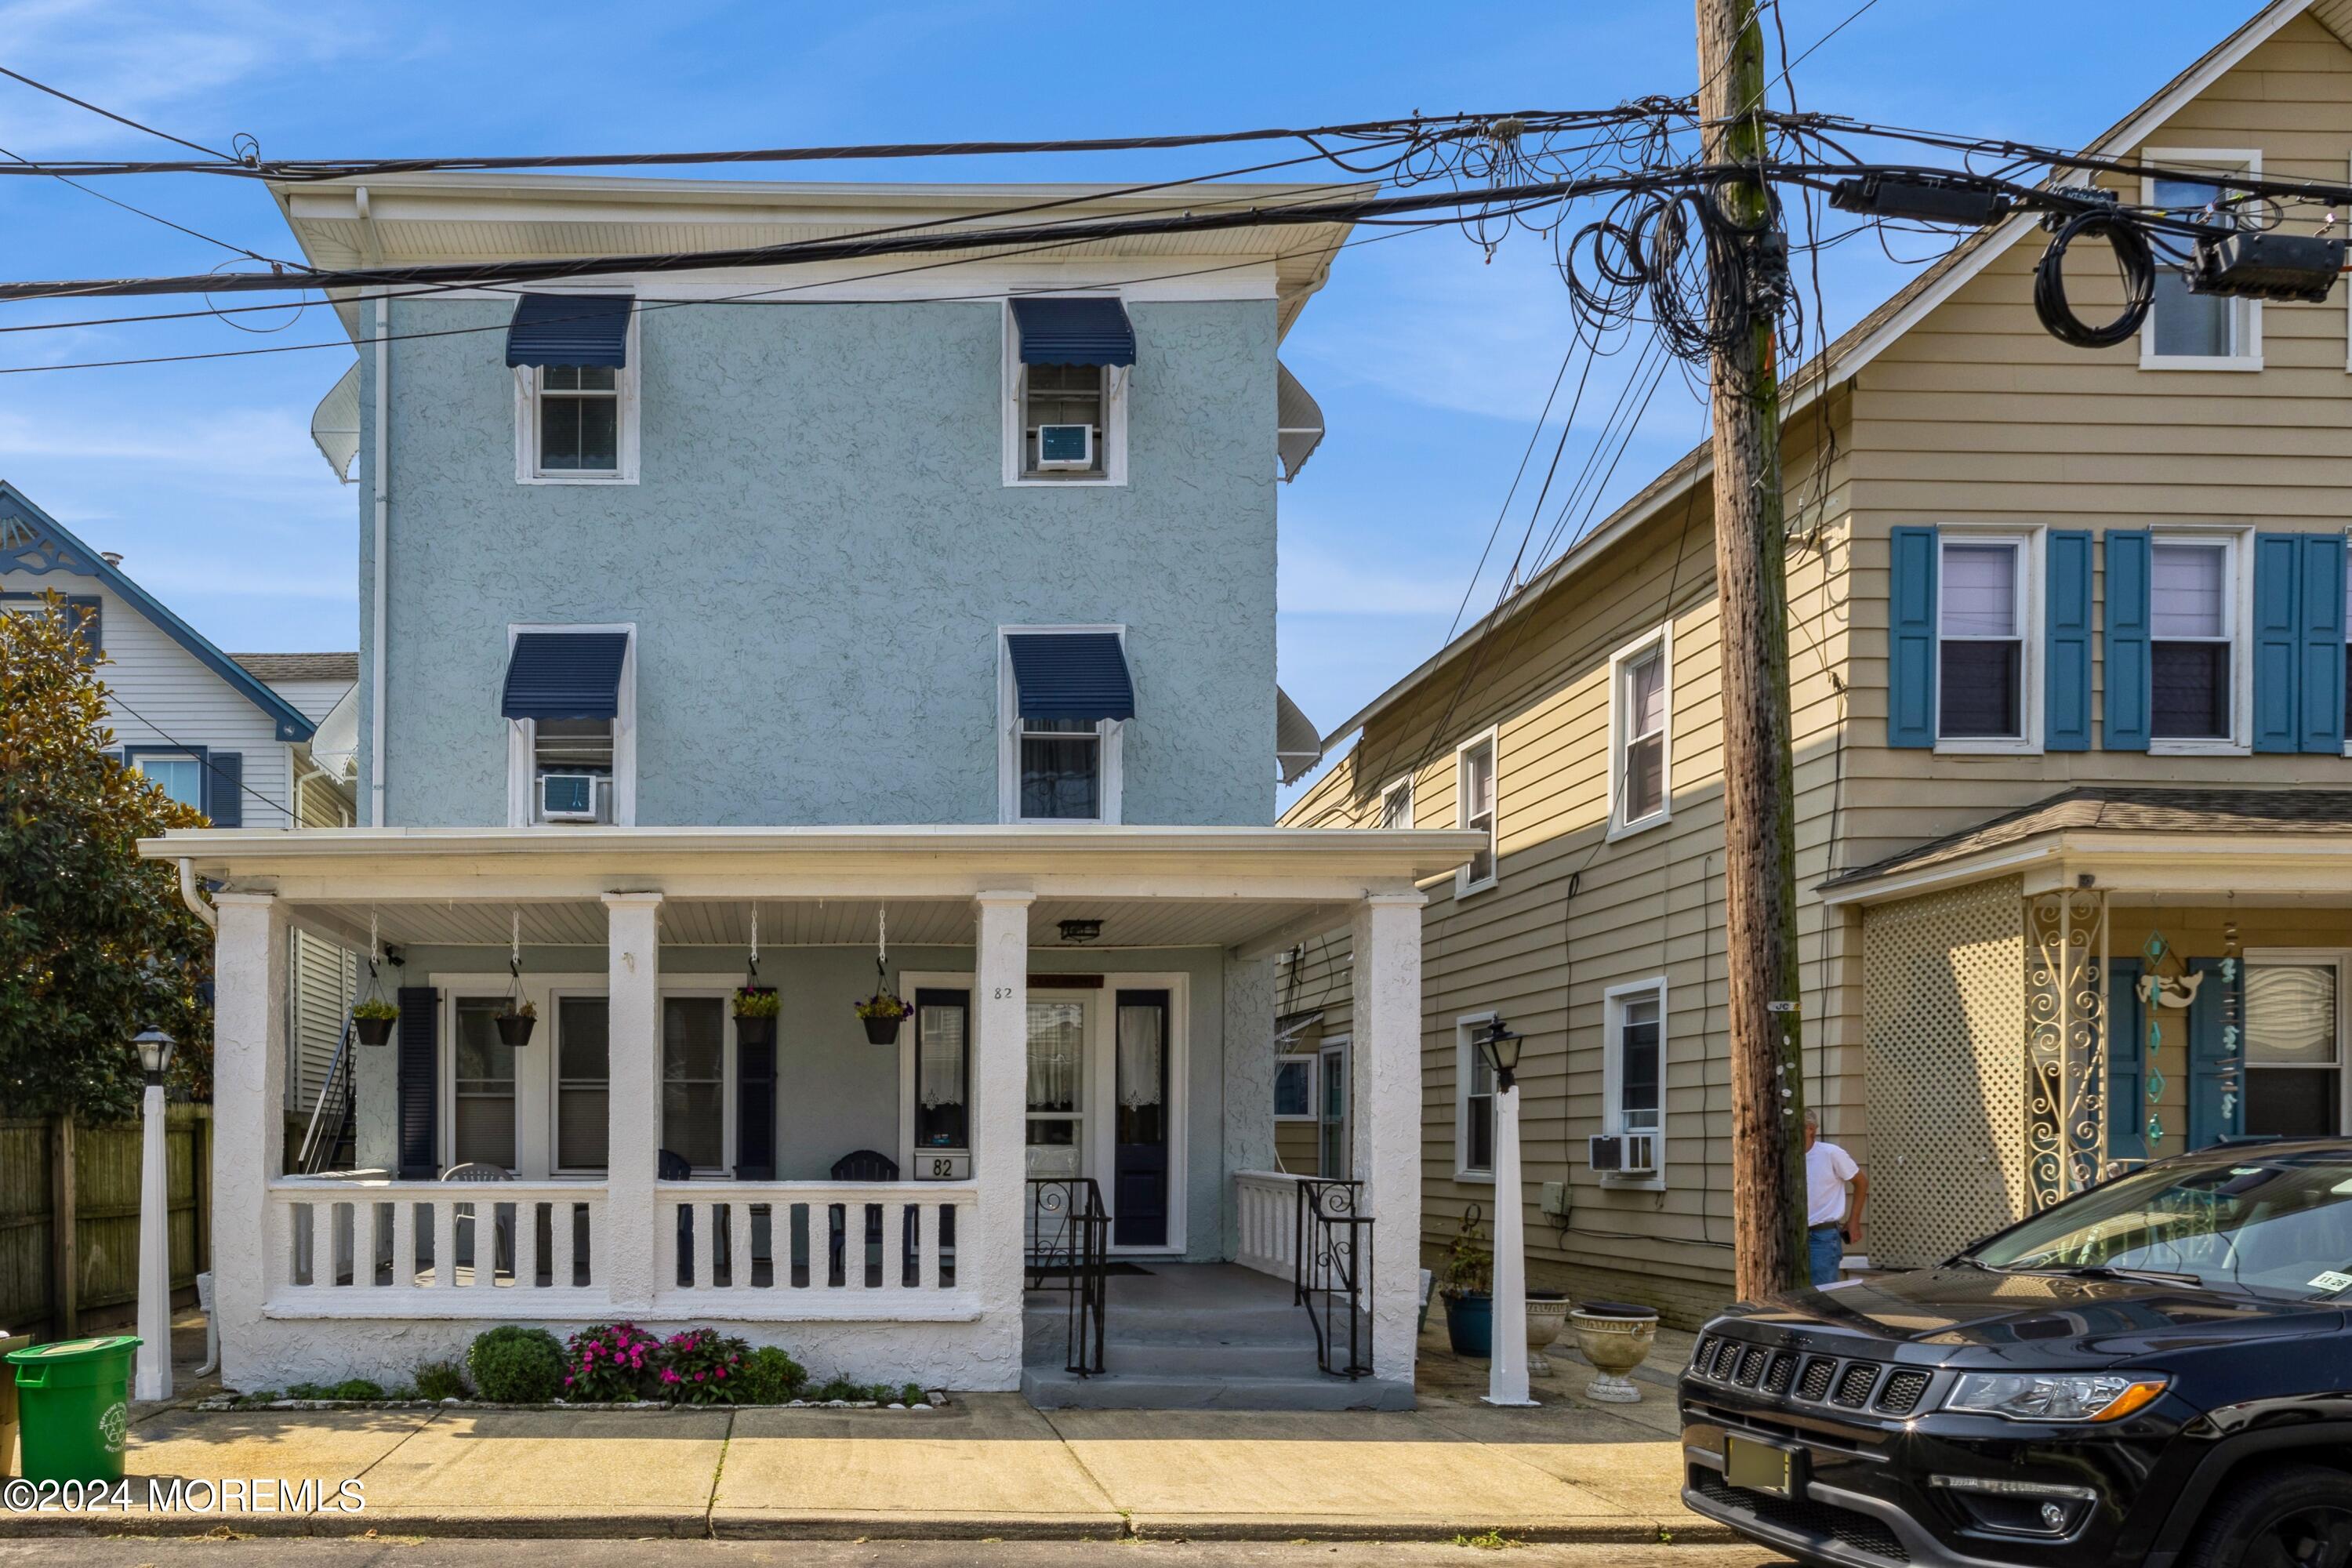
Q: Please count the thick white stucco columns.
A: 4